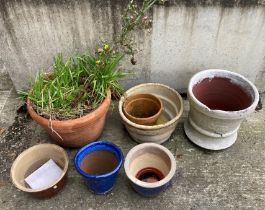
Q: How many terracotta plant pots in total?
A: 2